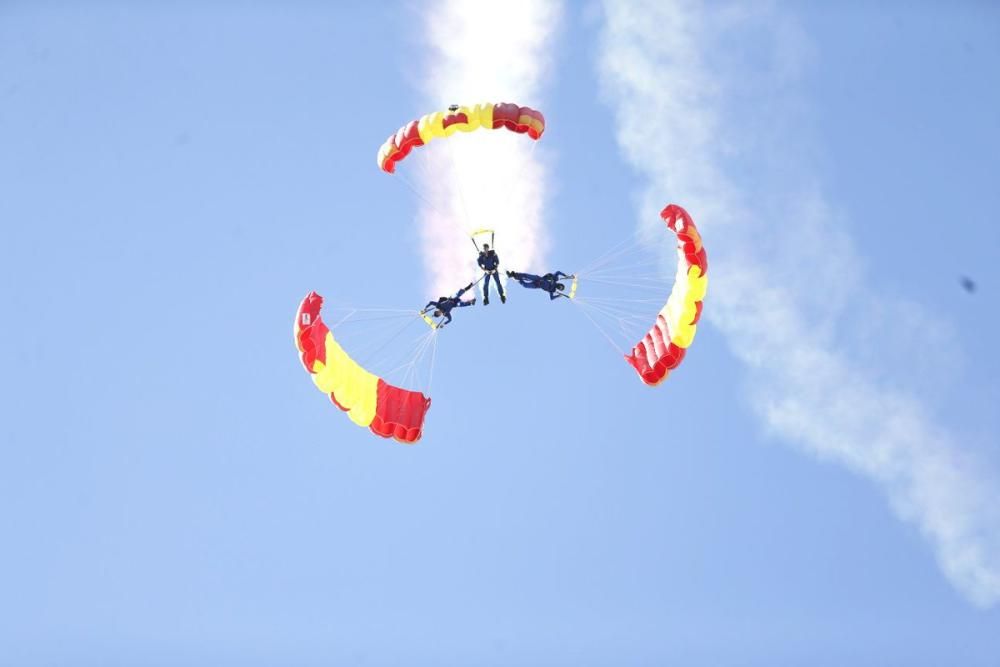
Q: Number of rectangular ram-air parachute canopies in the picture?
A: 3